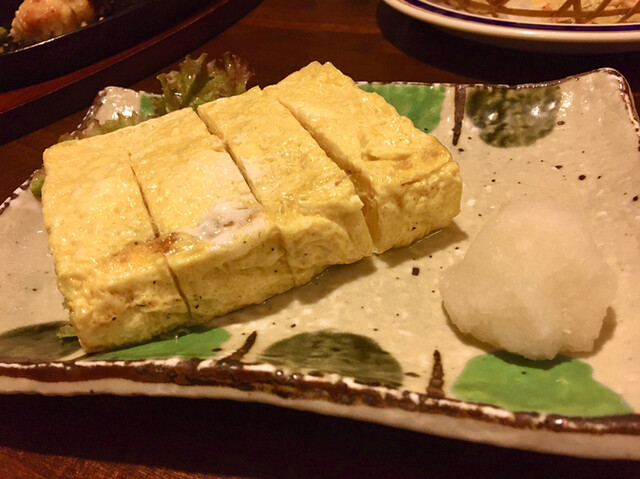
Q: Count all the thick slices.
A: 4